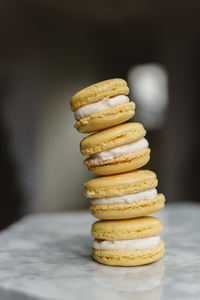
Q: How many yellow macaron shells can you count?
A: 8